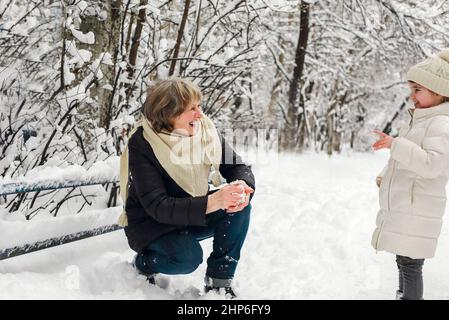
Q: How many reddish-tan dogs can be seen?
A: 0